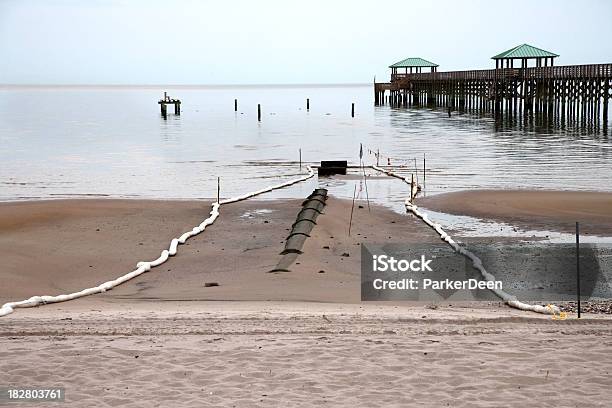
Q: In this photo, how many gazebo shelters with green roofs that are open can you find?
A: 2